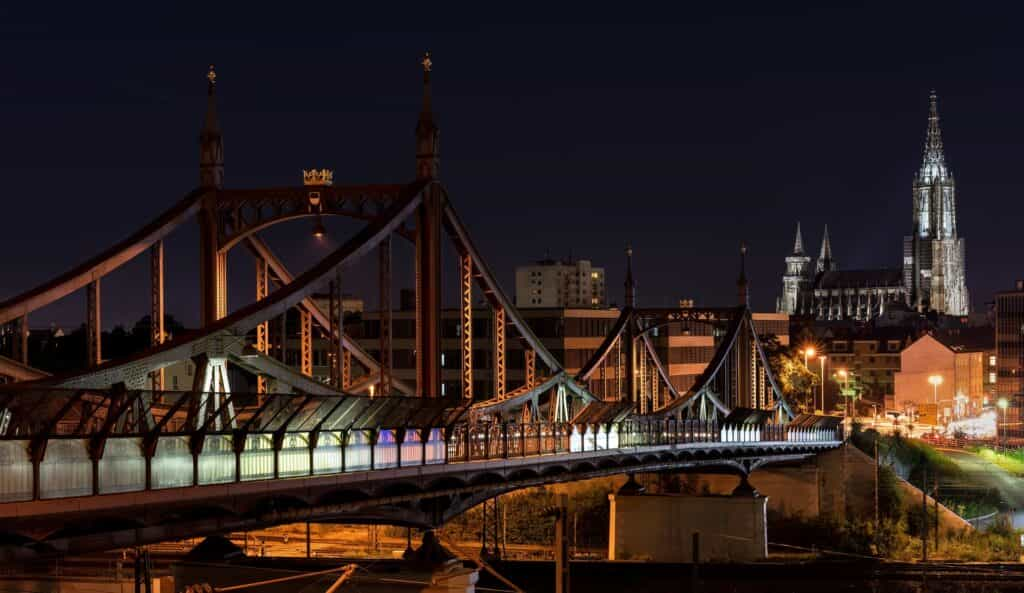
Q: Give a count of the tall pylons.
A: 4